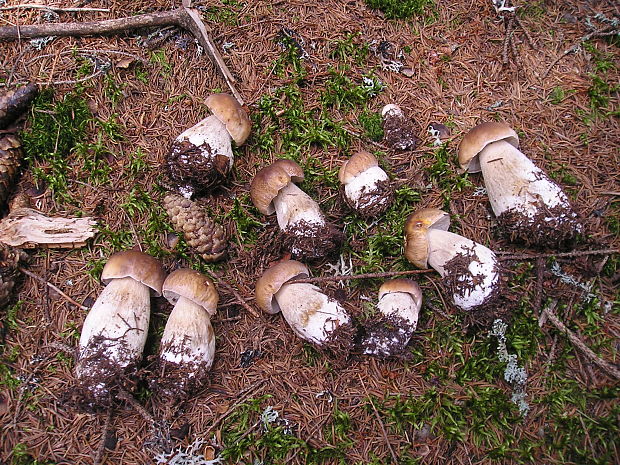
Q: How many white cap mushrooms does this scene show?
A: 1